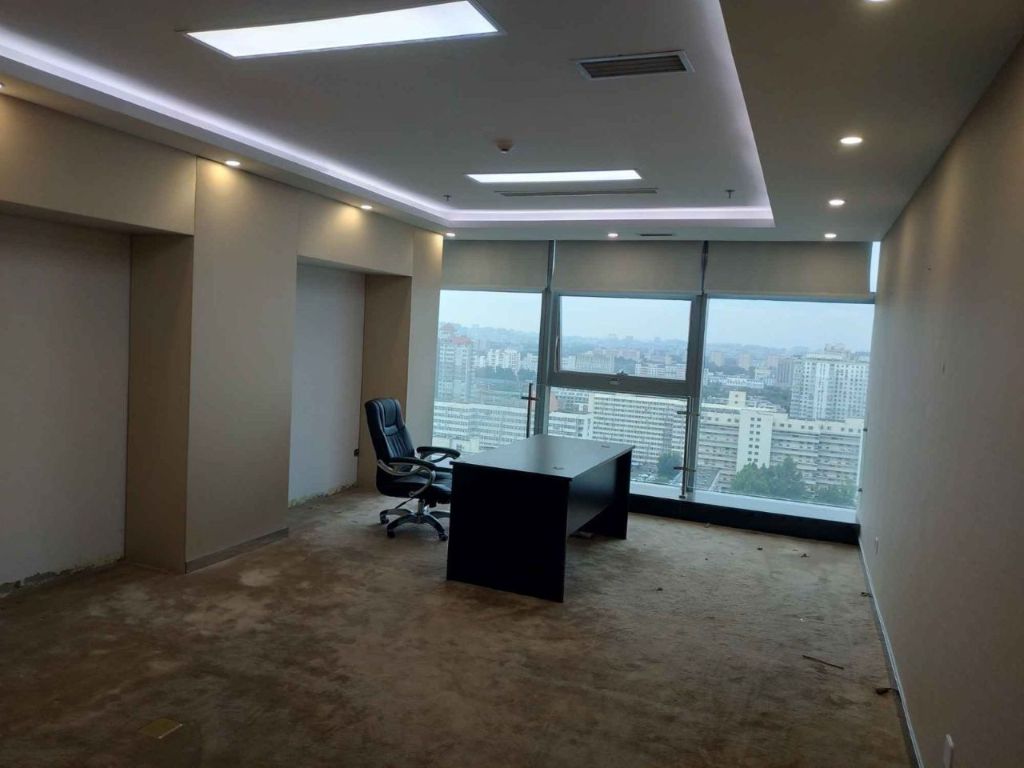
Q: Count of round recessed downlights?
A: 9